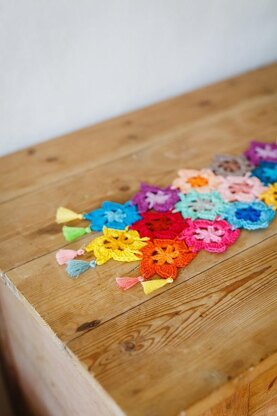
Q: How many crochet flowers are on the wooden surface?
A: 14